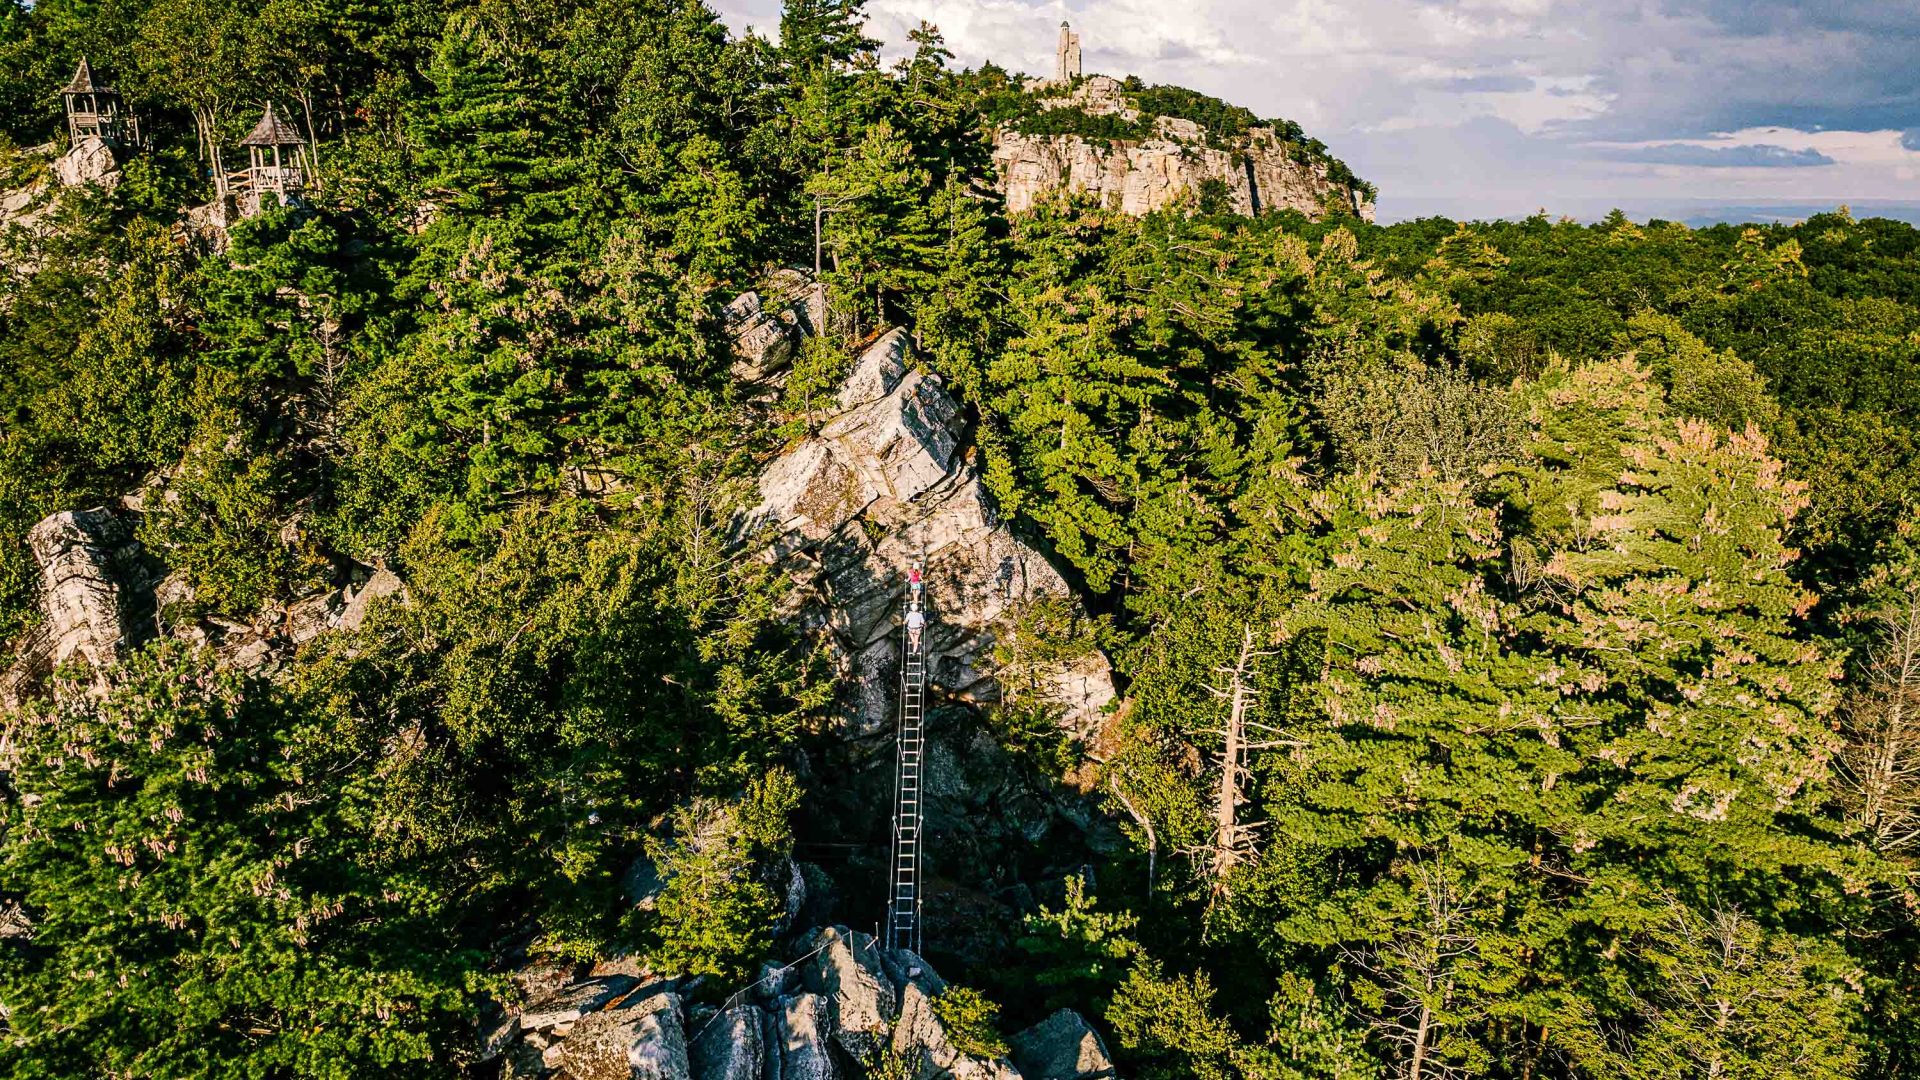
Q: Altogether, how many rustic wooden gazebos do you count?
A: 2